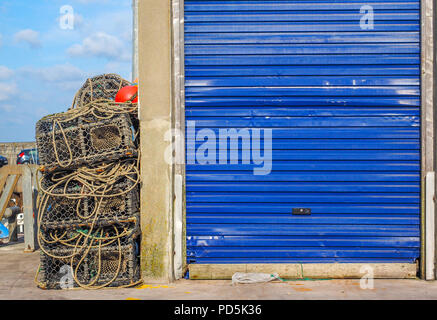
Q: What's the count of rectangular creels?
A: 3